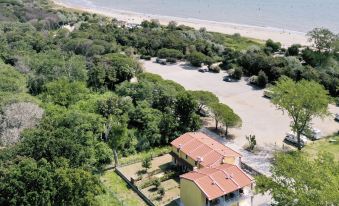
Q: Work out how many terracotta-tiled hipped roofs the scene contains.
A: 2